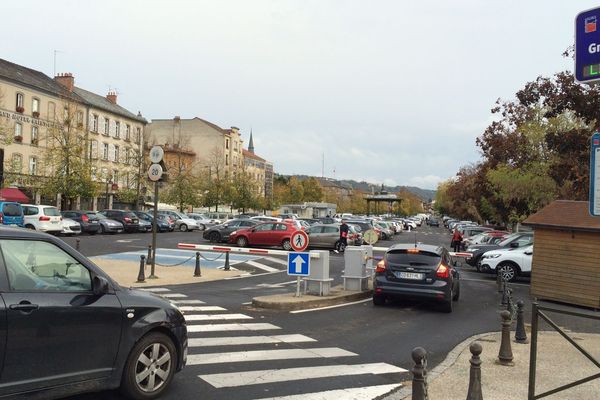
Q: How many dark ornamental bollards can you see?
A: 12